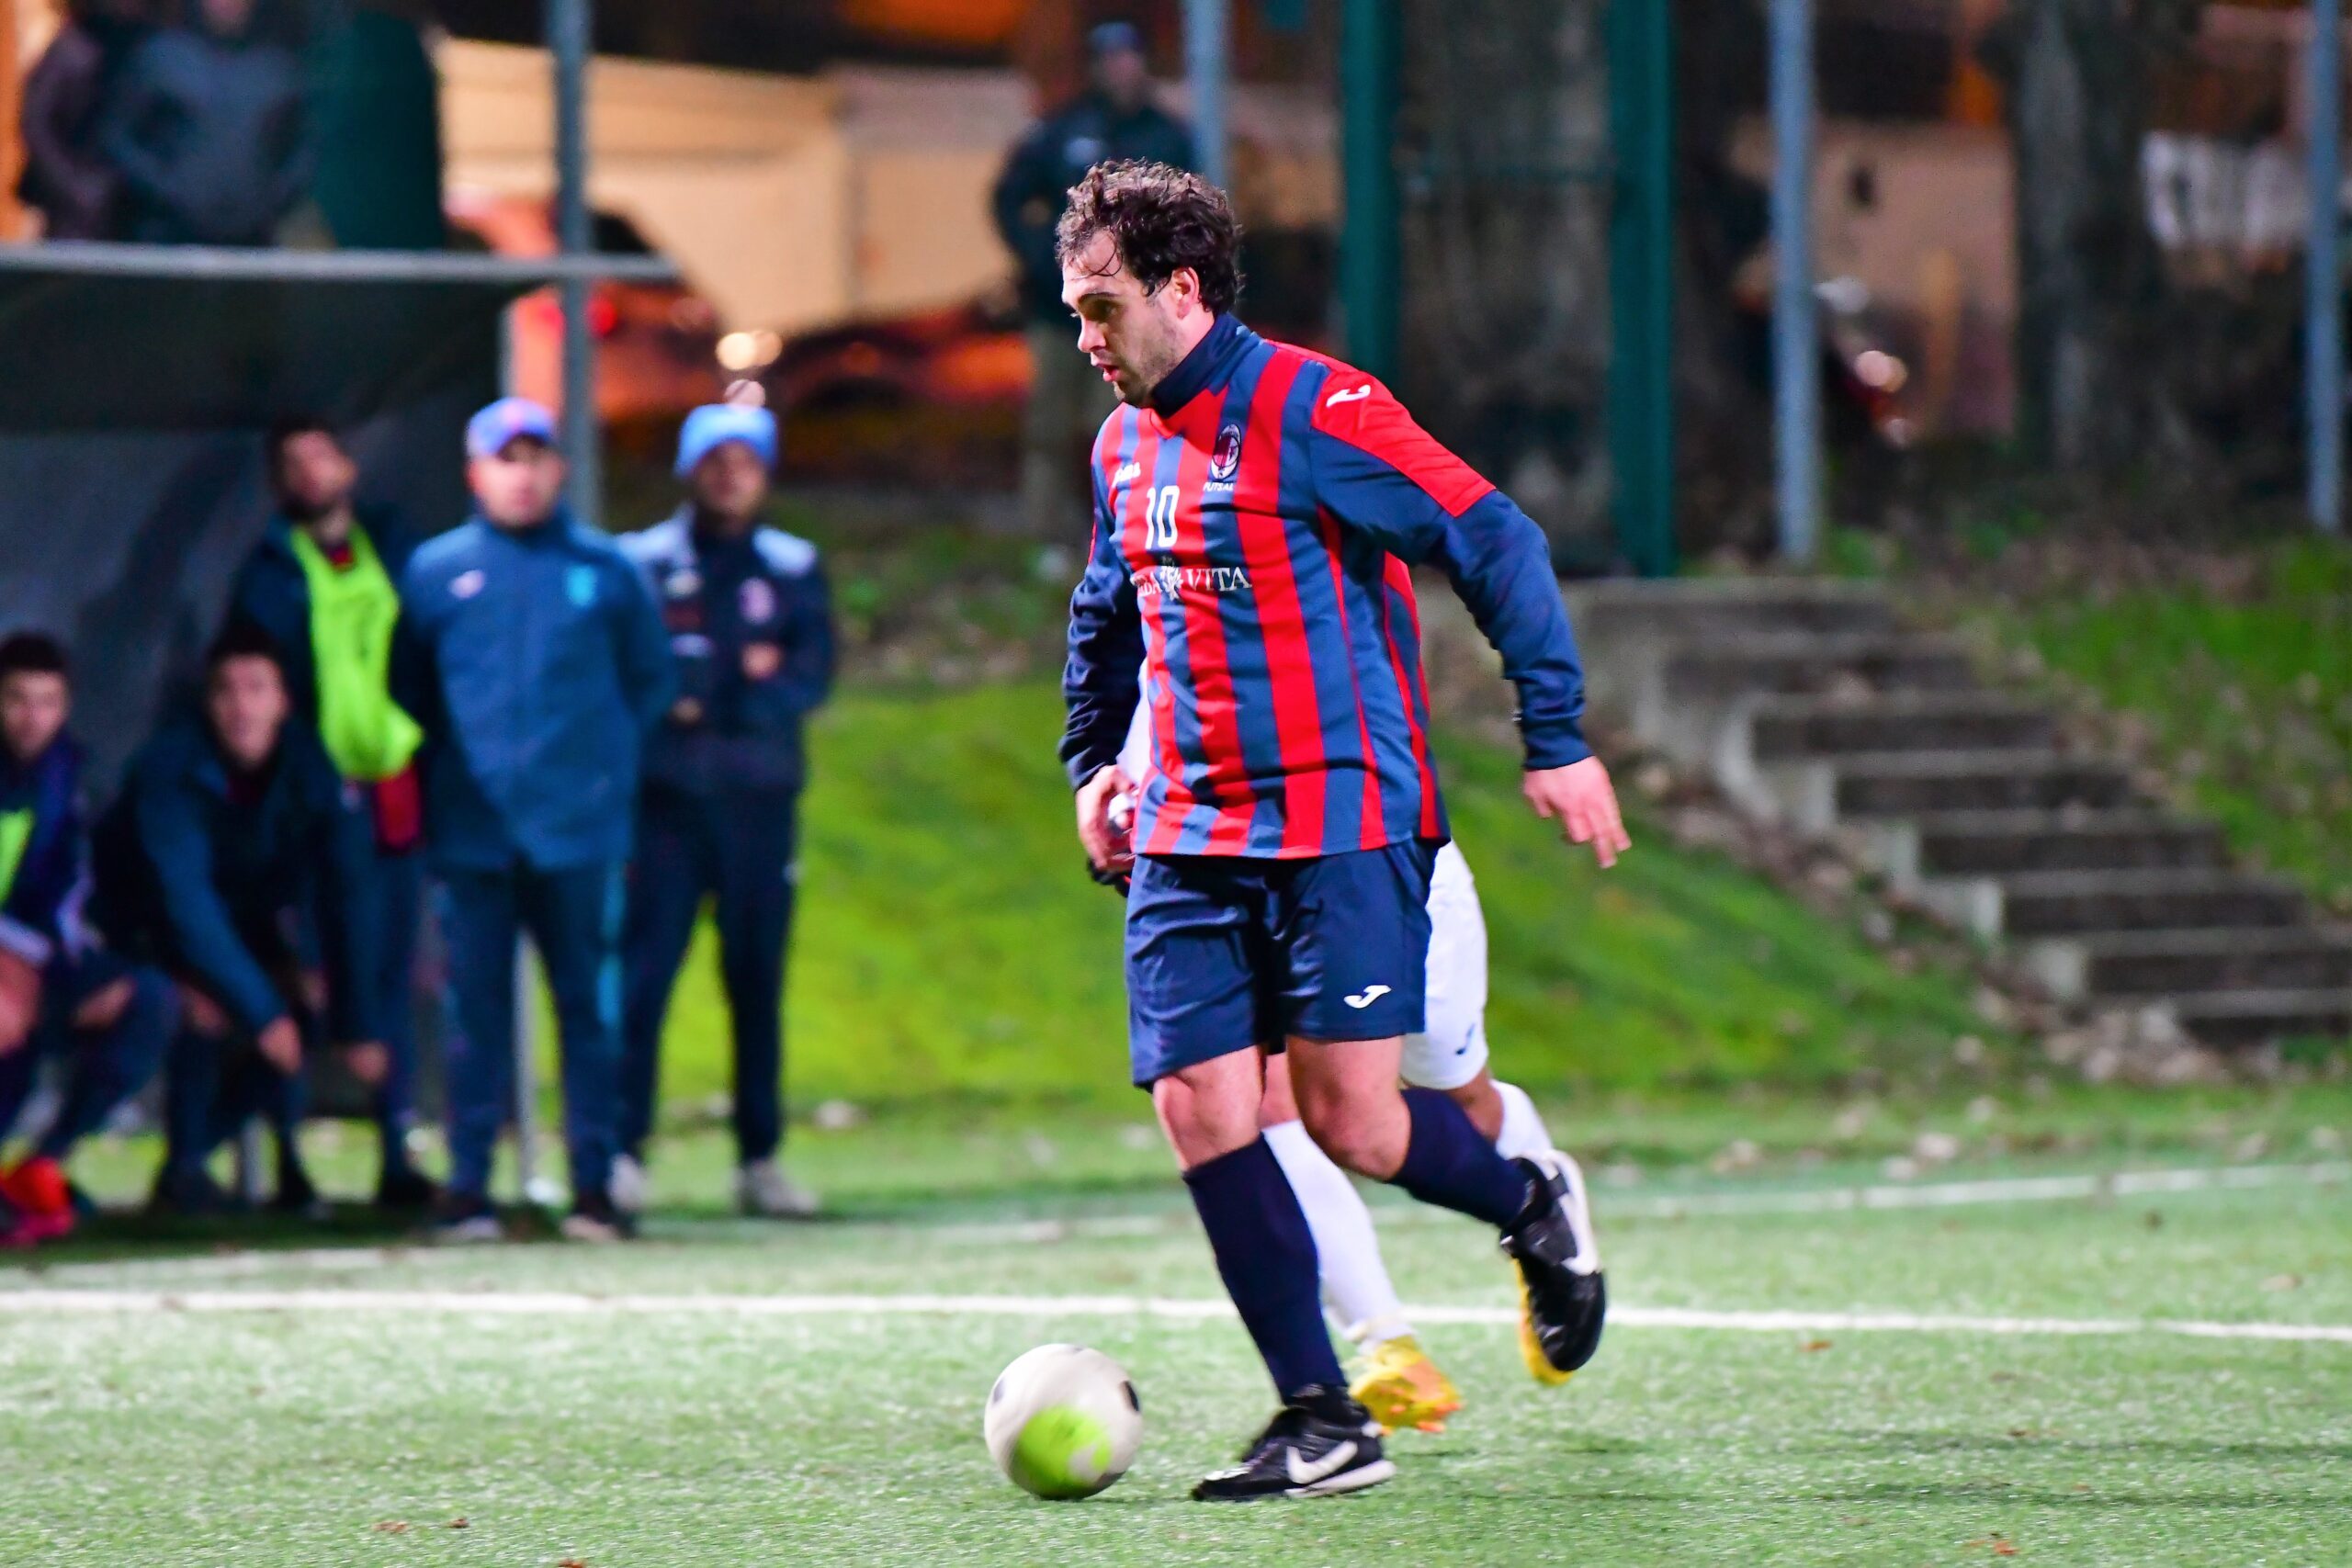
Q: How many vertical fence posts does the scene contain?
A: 6